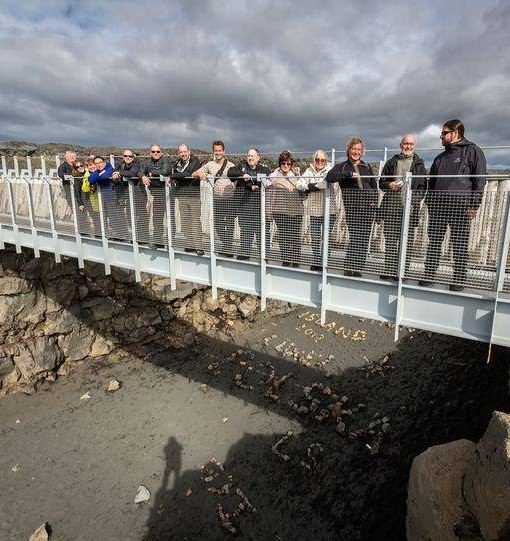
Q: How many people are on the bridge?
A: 14